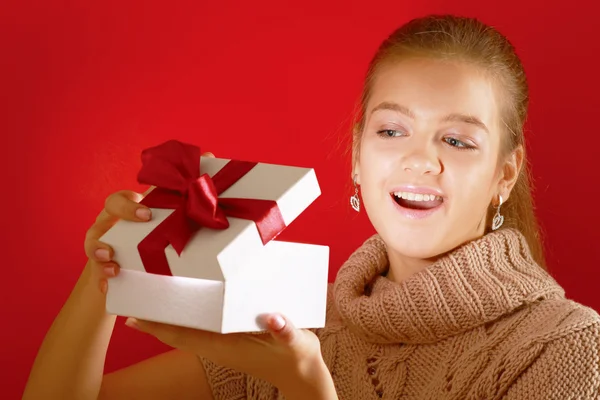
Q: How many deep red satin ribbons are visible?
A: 1